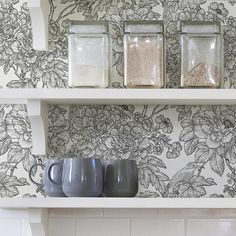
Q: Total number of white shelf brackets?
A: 3